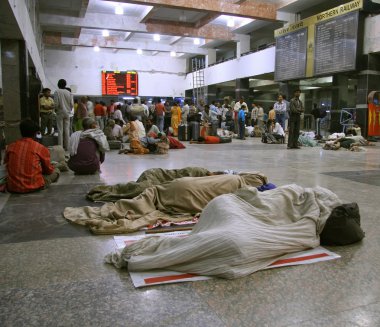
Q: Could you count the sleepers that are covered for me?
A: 3